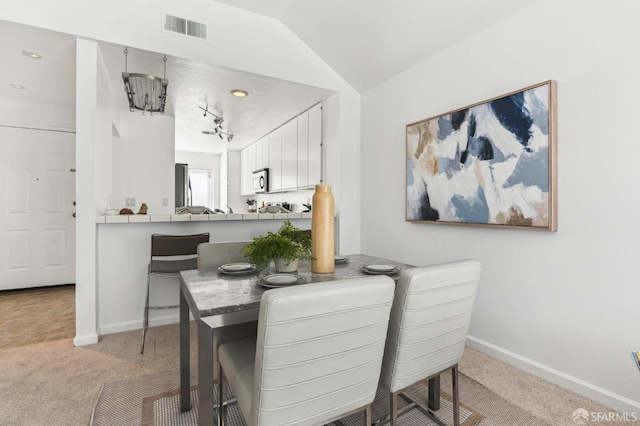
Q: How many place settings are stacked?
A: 4